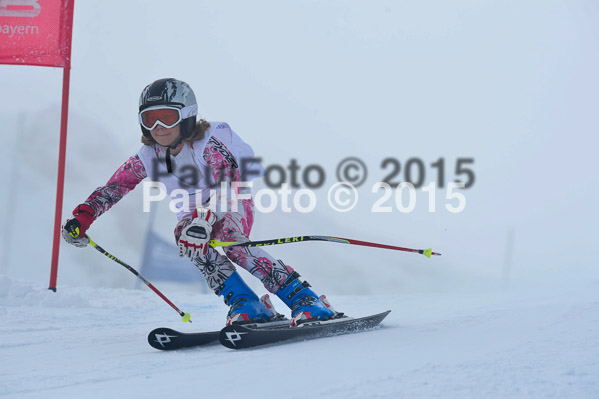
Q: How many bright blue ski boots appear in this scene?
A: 2